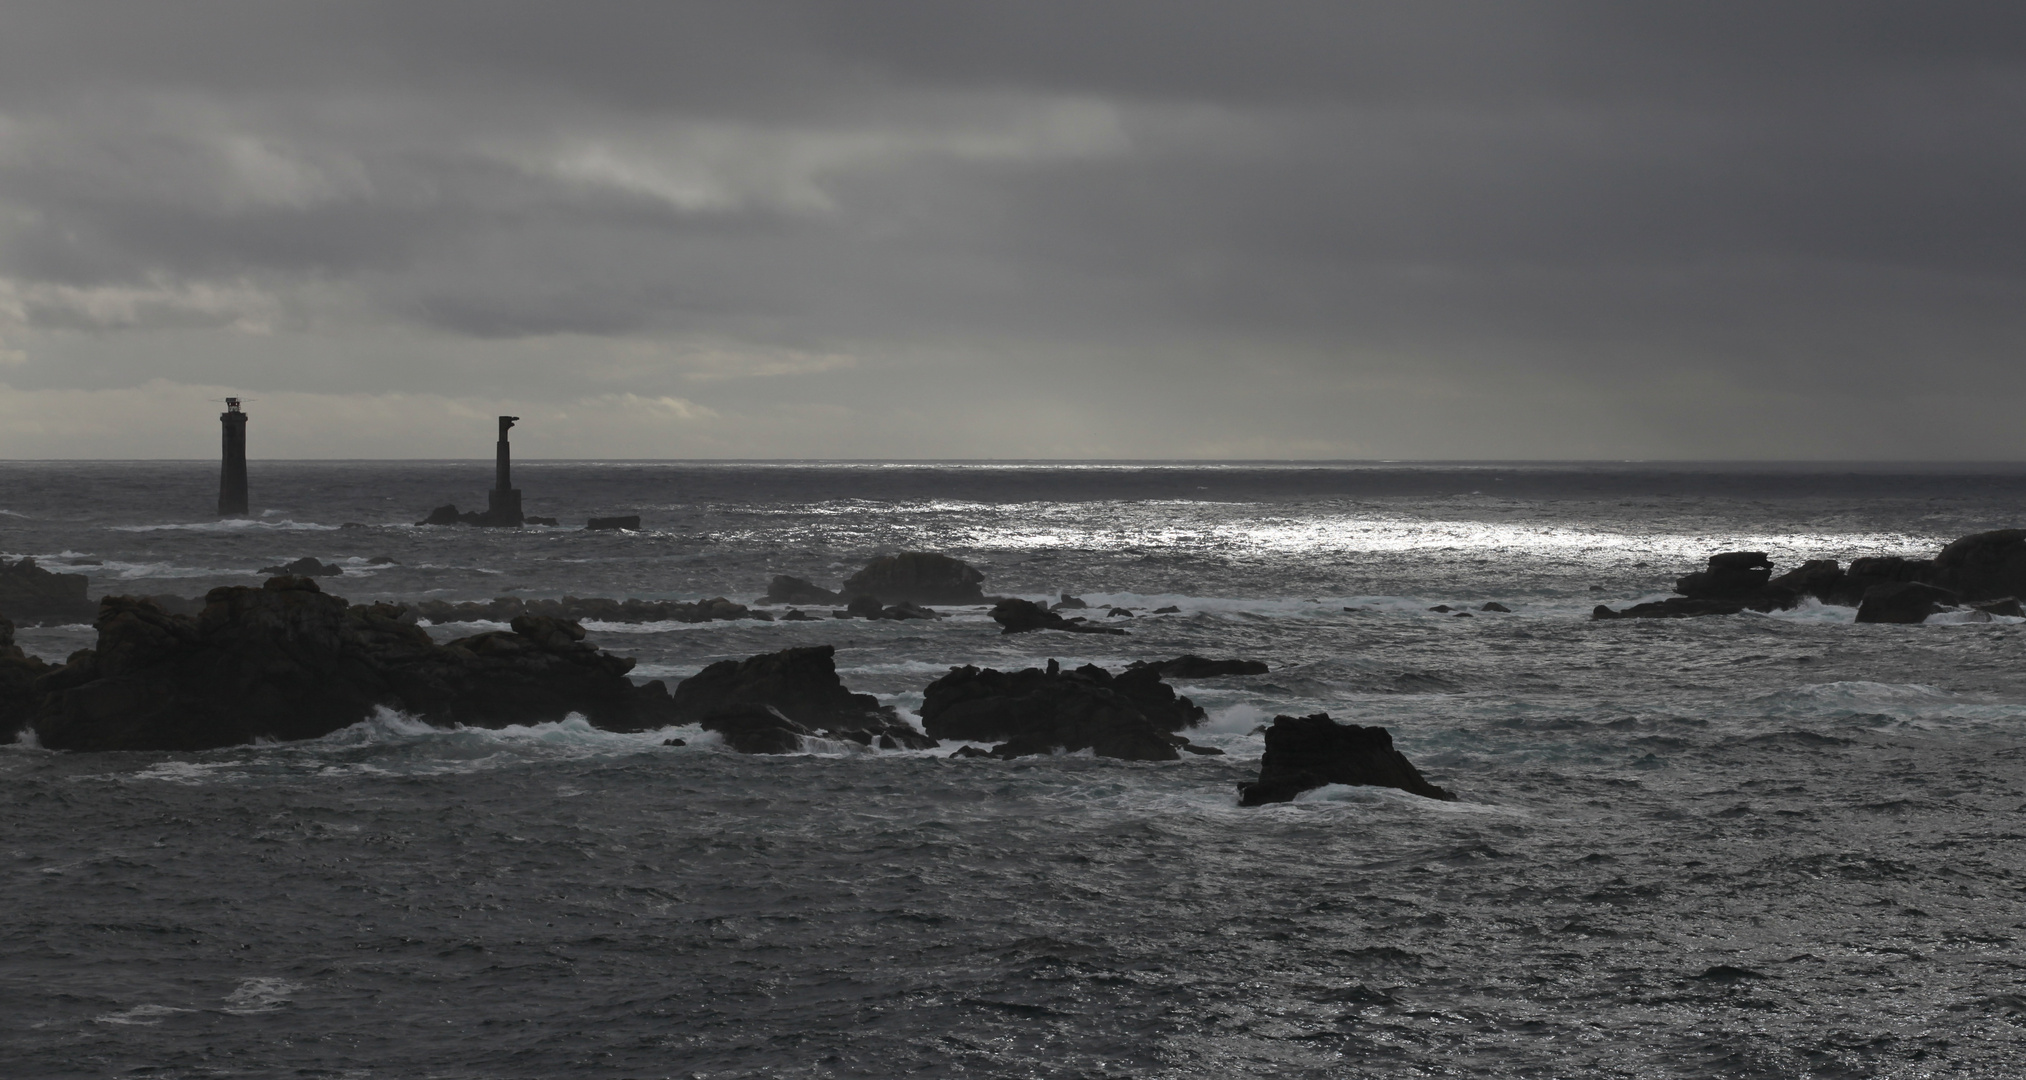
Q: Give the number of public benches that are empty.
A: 0